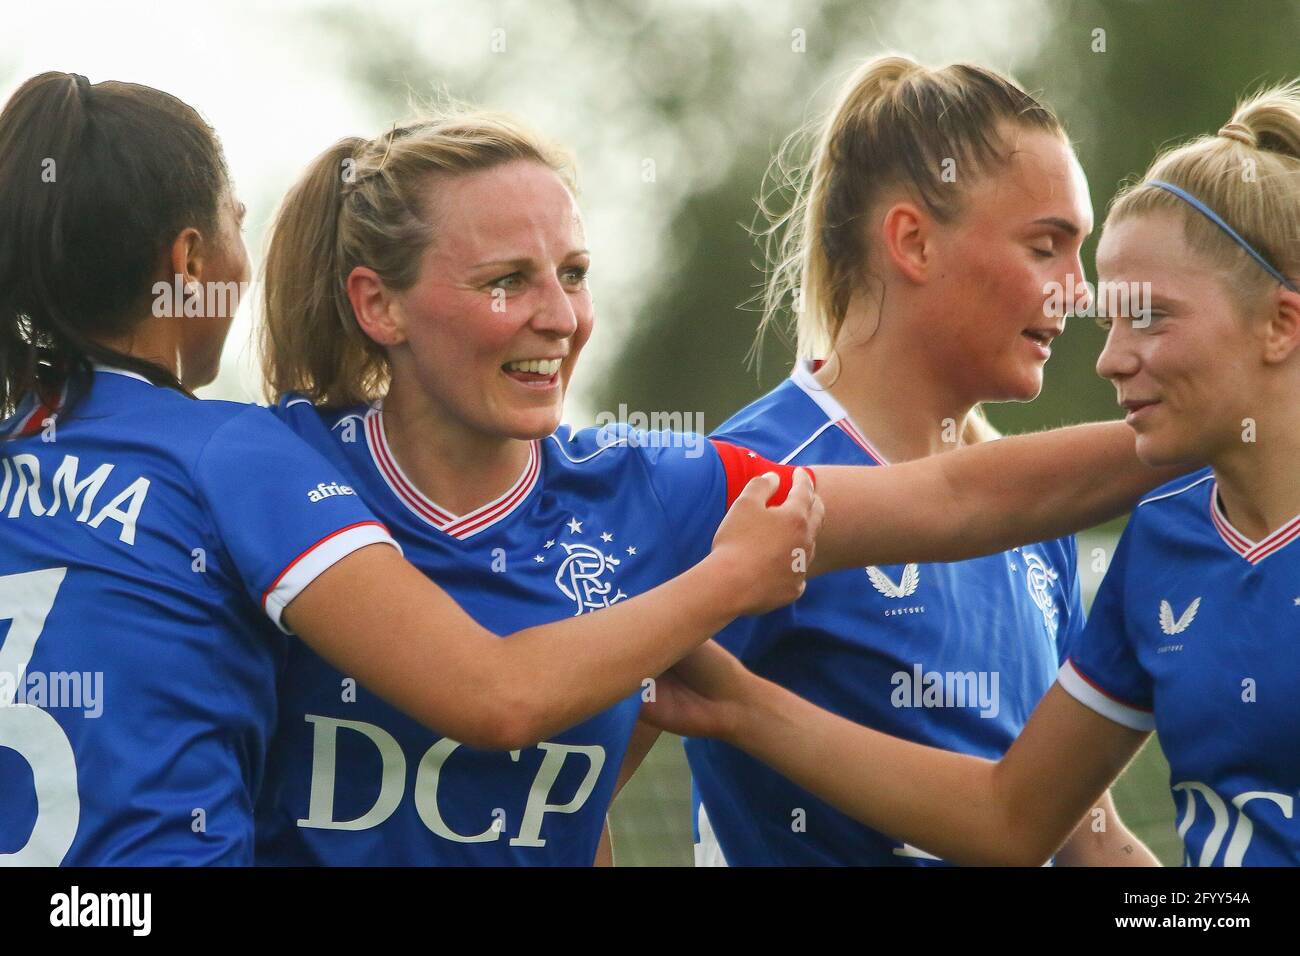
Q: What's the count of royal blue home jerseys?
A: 4